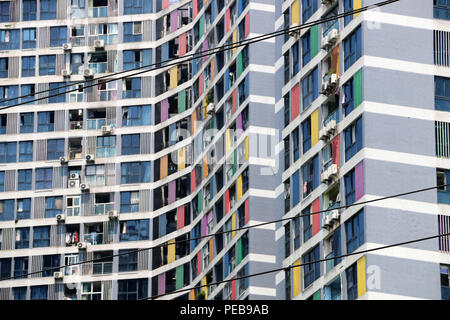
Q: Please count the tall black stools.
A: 0